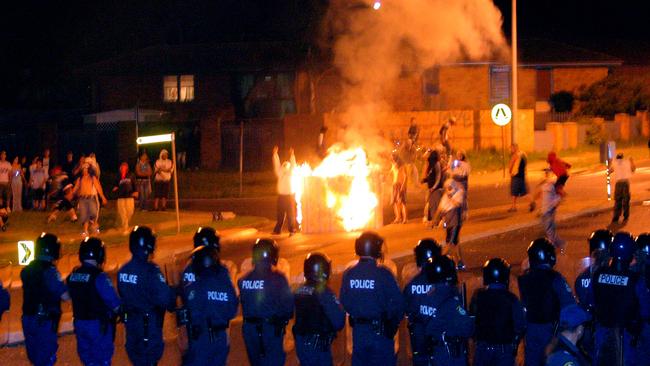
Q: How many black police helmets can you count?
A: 15